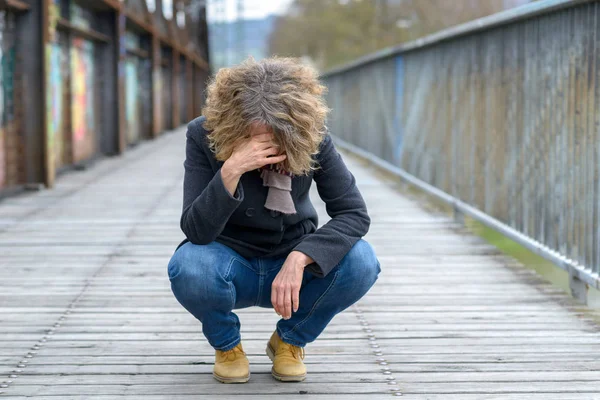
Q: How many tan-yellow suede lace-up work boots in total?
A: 2